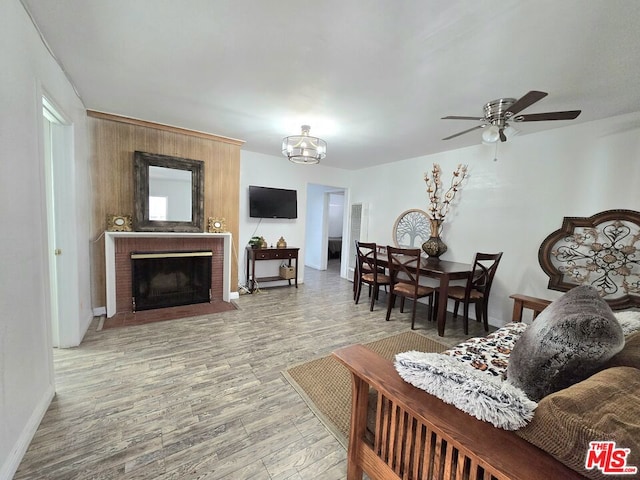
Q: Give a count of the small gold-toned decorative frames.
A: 2